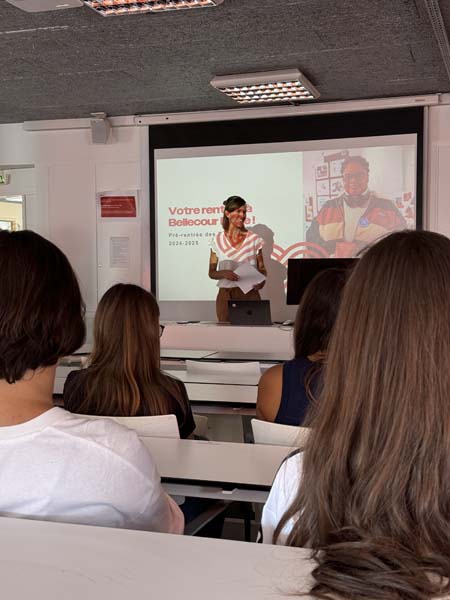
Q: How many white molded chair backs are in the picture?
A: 3